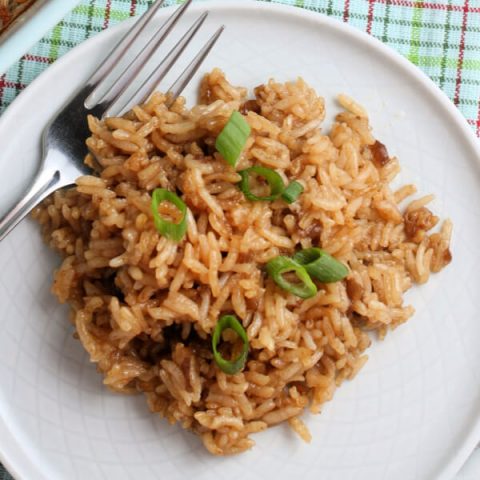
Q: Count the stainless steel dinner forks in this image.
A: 1